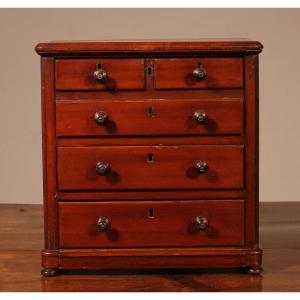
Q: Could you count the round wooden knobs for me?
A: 8